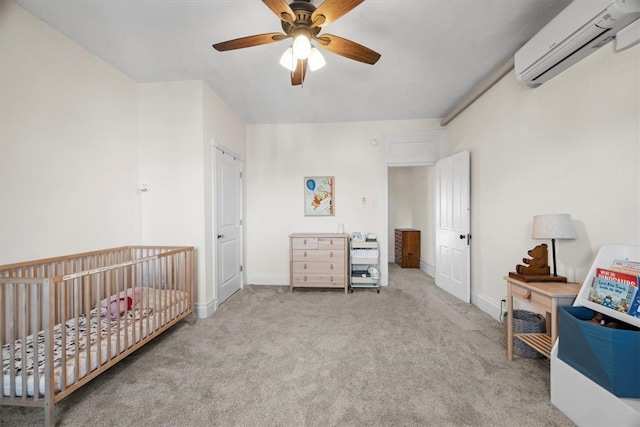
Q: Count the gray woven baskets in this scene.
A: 1